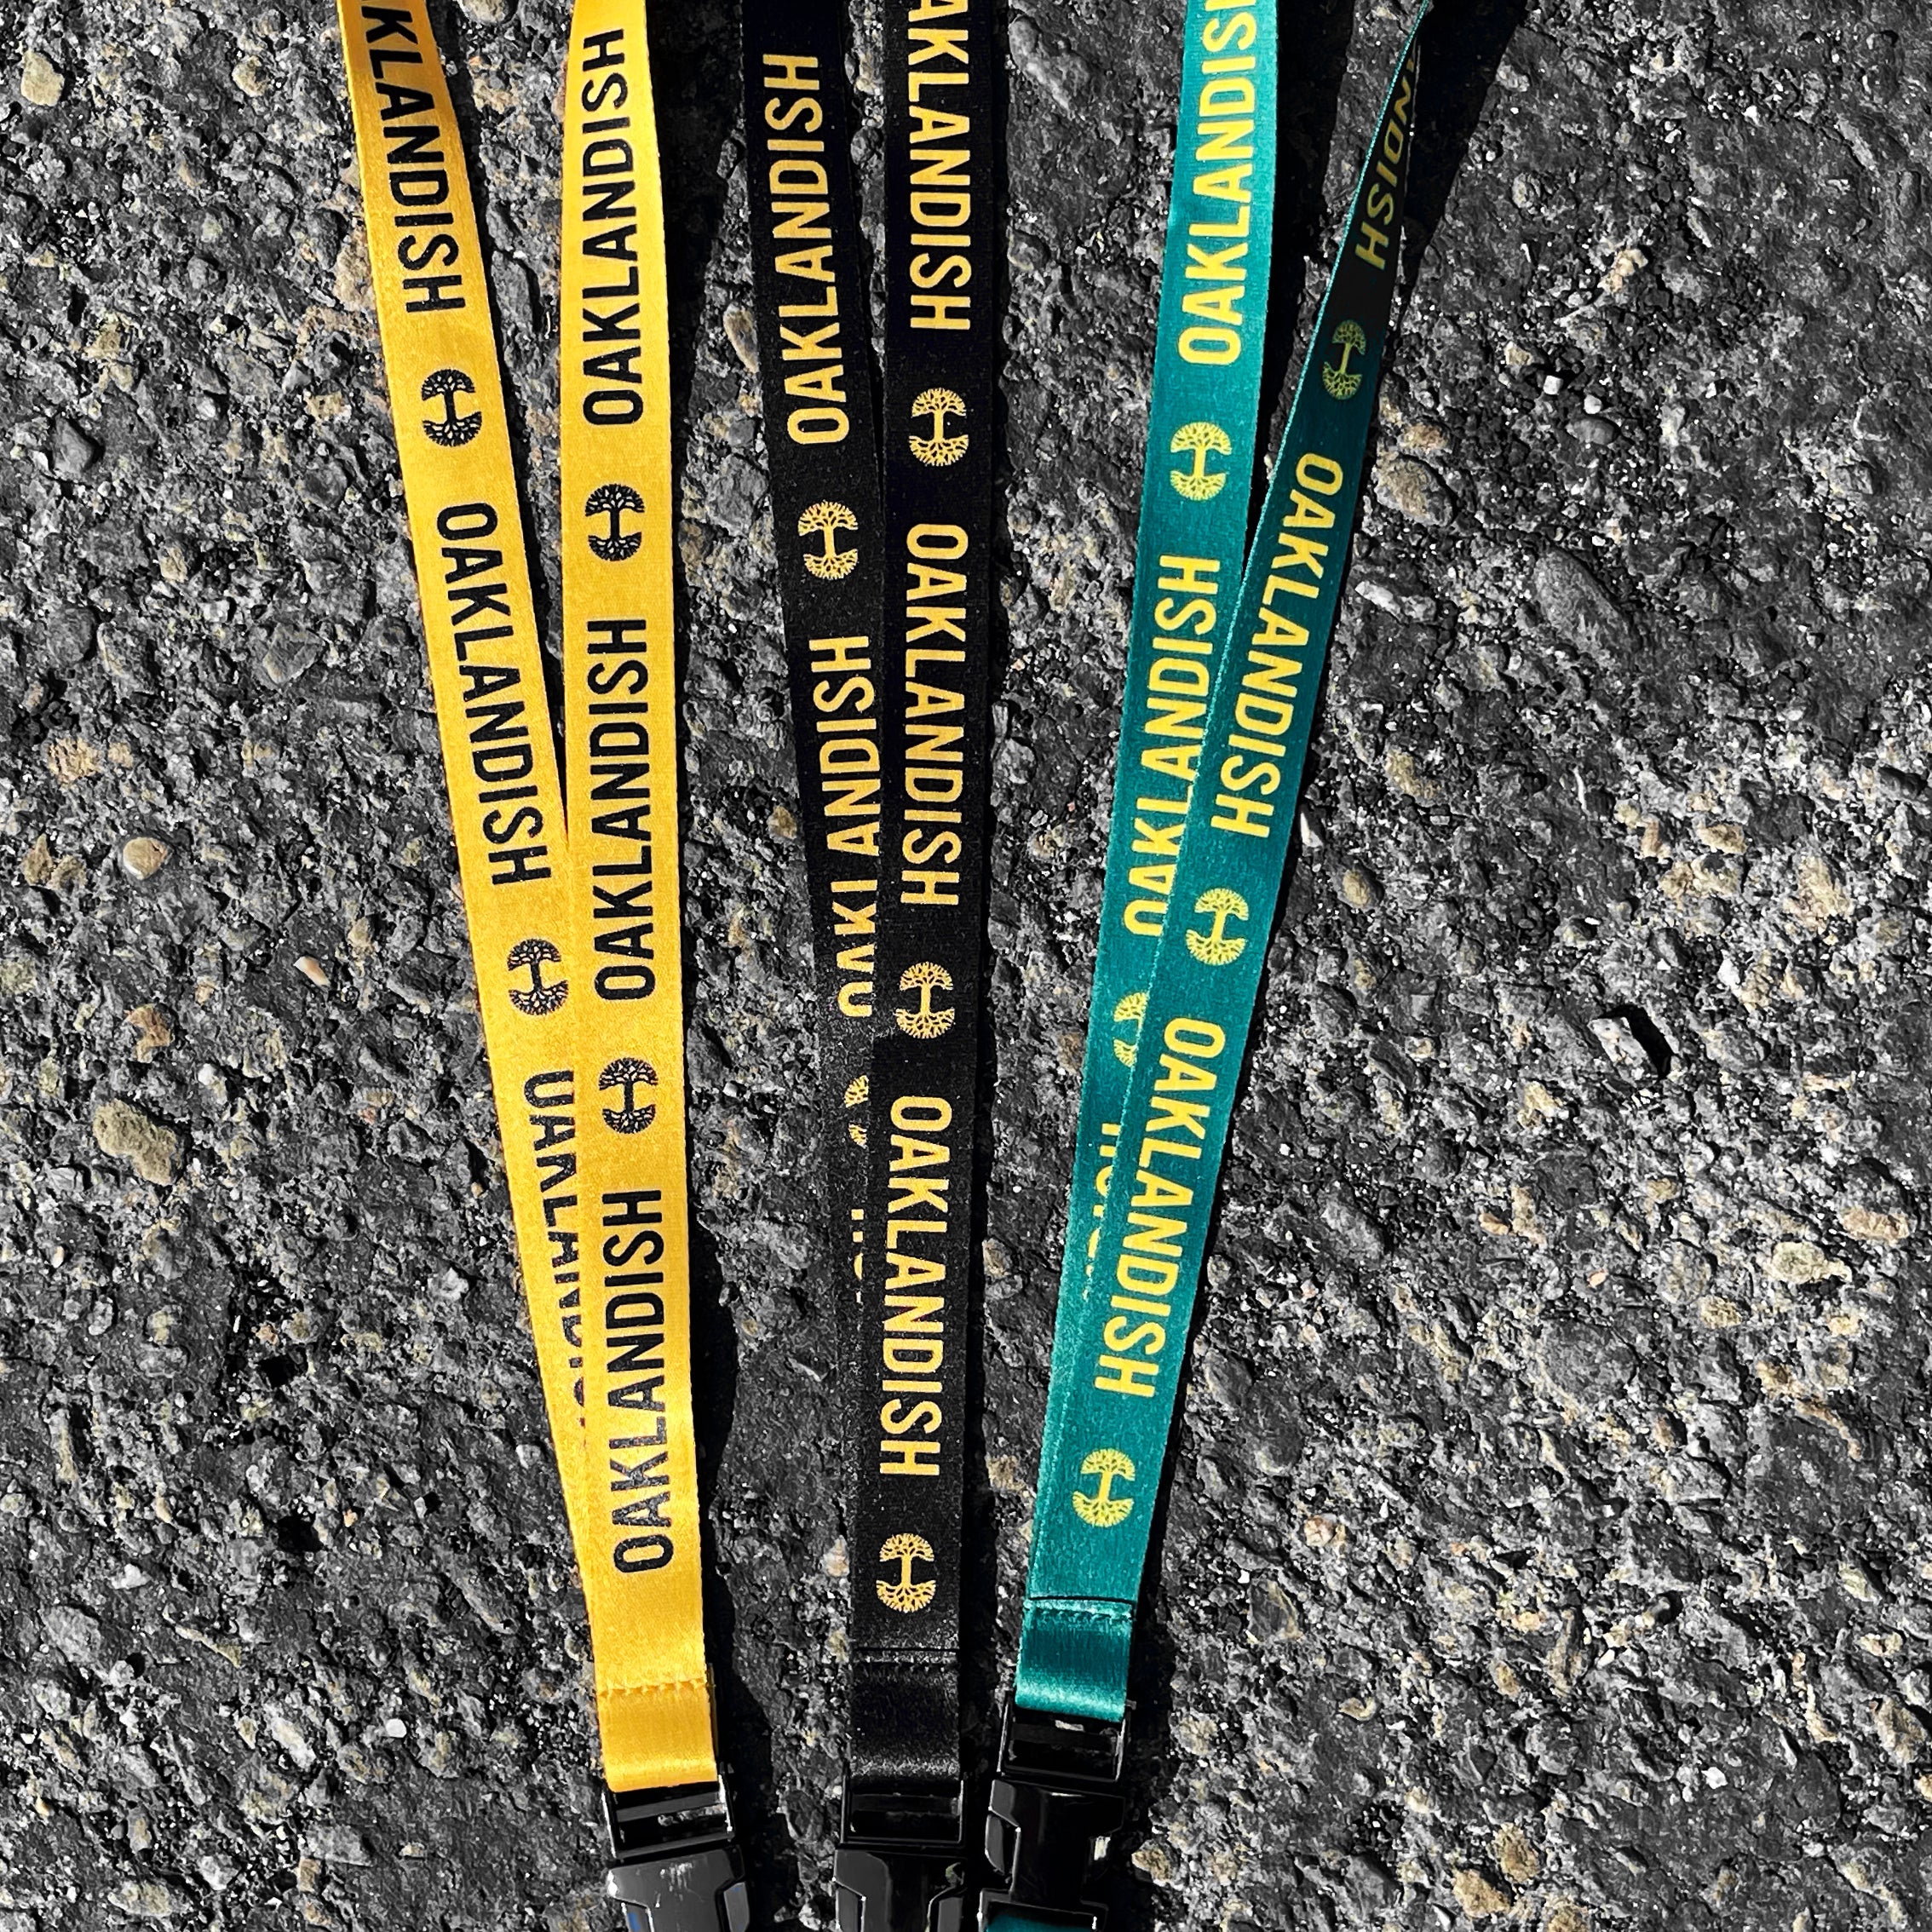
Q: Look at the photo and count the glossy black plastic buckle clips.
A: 3